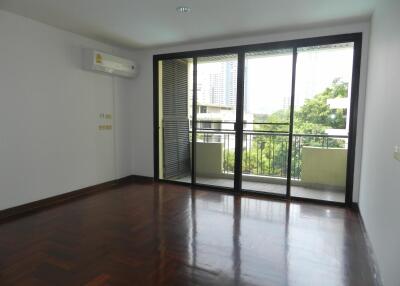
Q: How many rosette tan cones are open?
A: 0